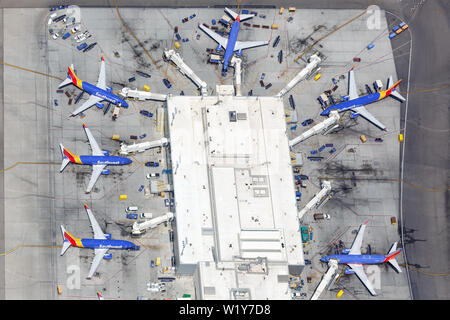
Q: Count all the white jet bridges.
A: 9